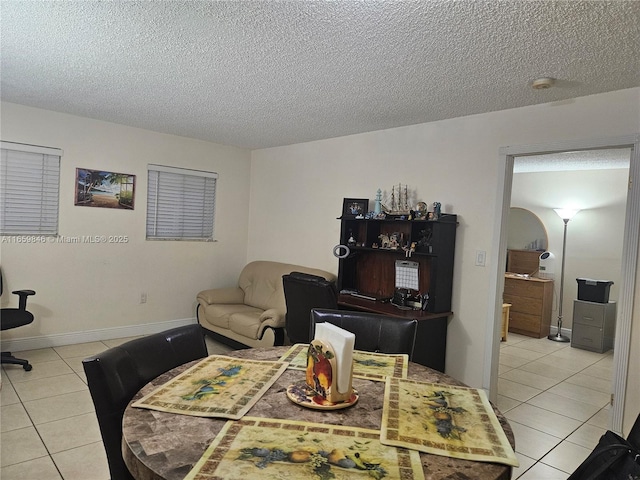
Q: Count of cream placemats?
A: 4